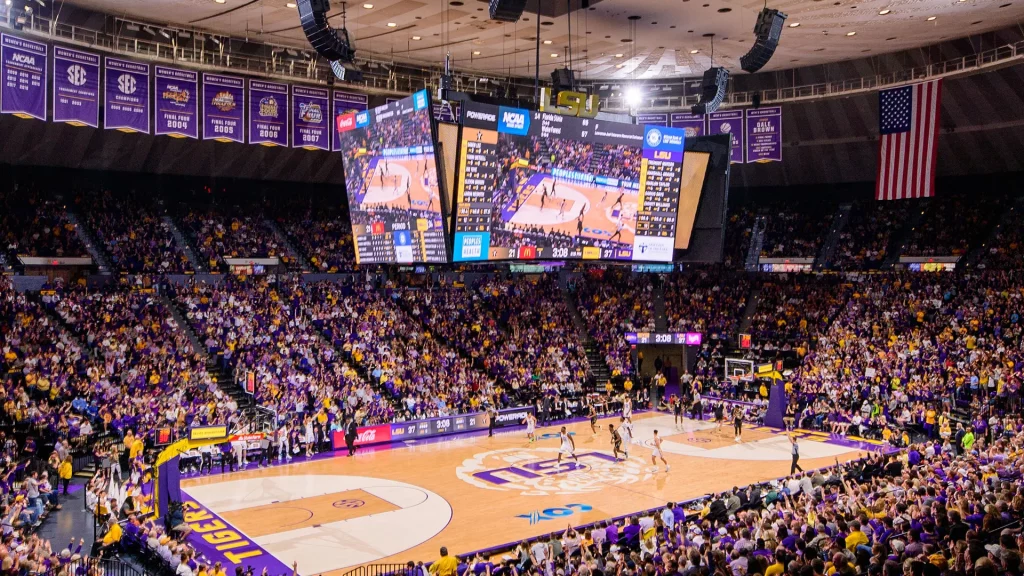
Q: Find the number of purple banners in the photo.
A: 12